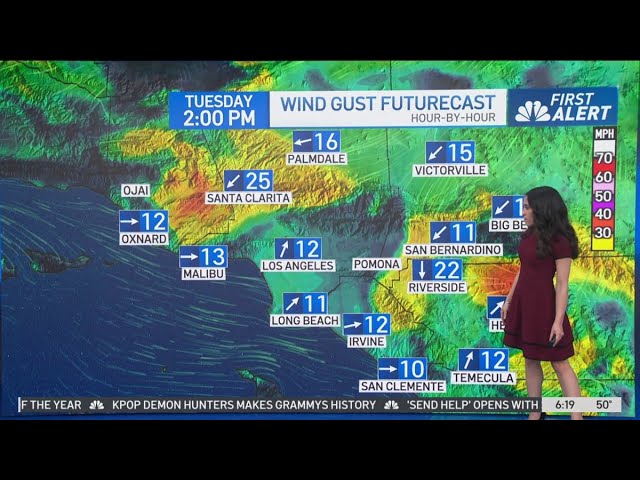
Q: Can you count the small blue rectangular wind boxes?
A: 14